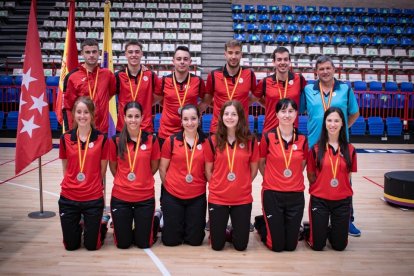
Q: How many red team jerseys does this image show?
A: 11